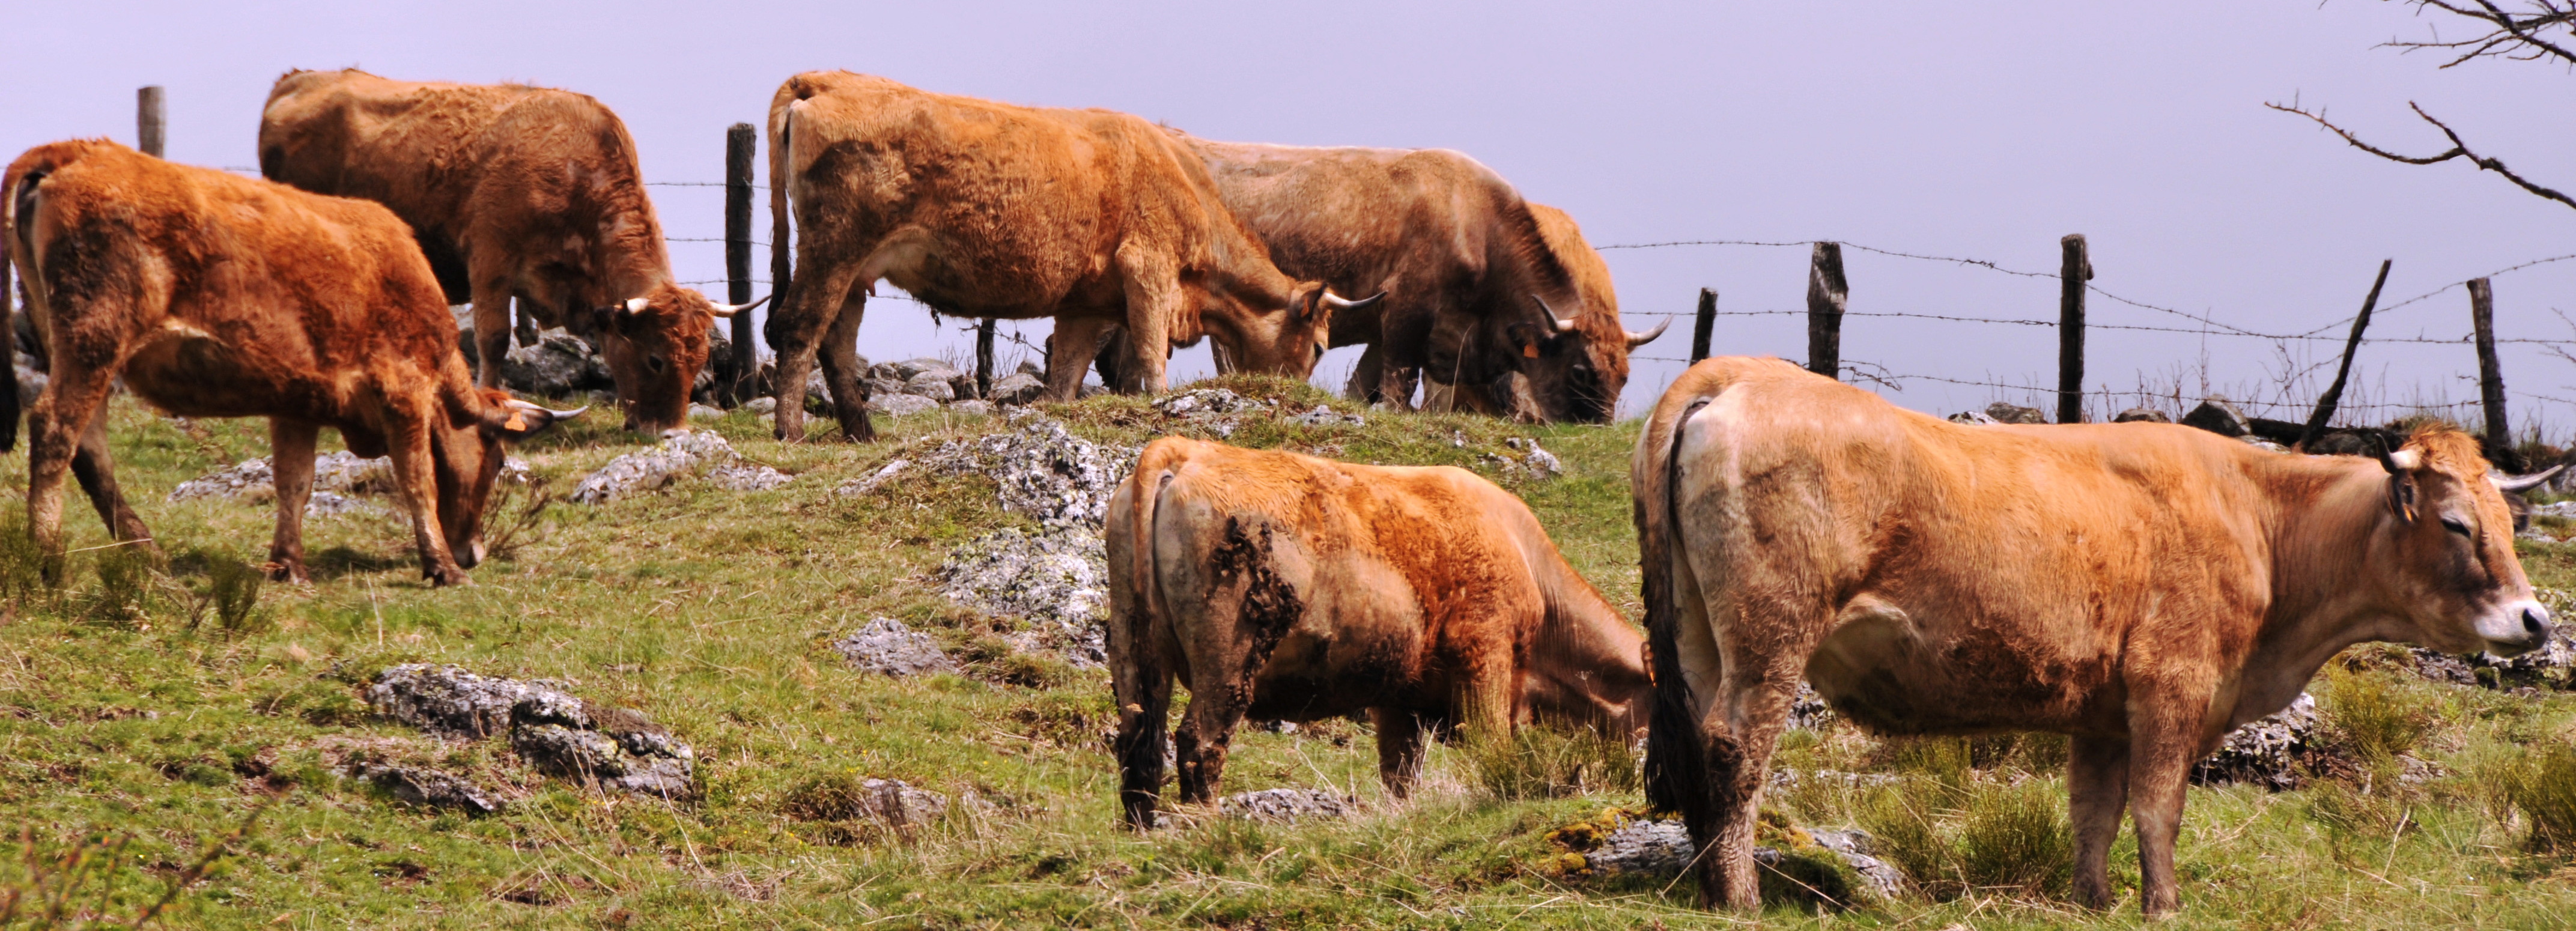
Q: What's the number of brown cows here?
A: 7